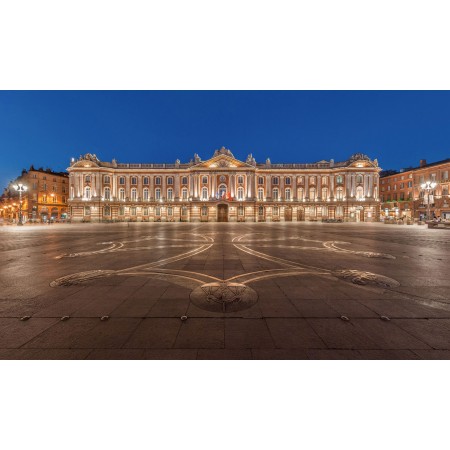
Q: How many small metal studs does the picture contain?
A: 6